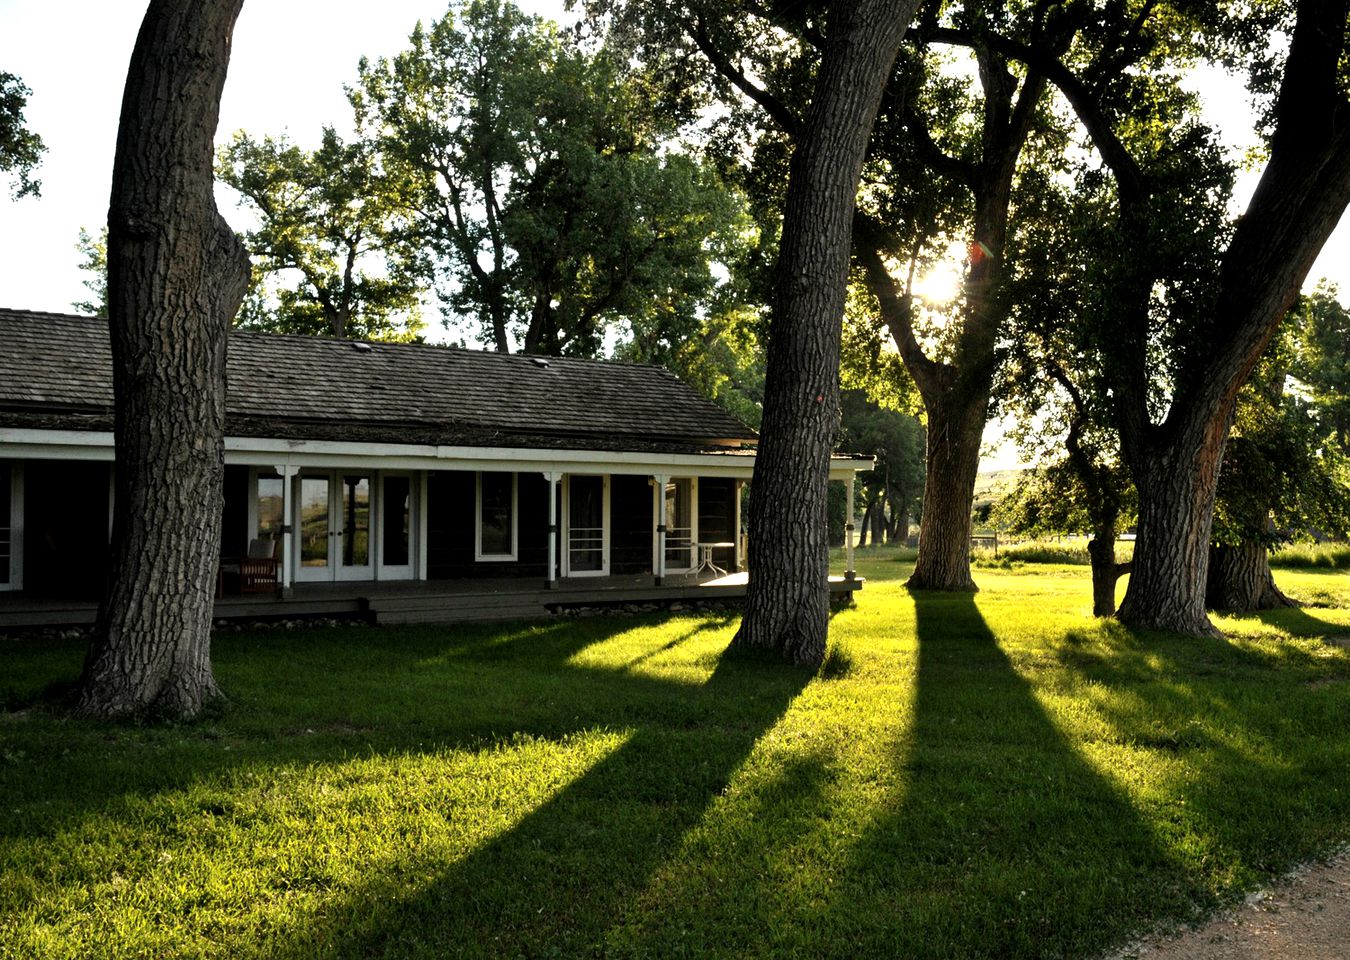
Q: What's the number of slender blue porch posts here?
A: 0